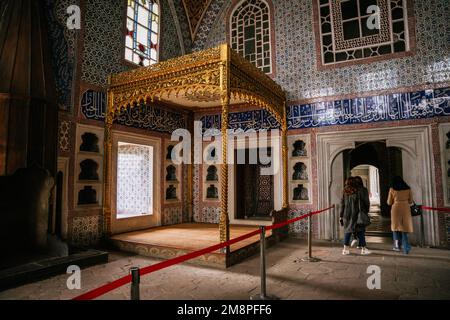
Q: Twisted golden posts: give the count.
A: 3